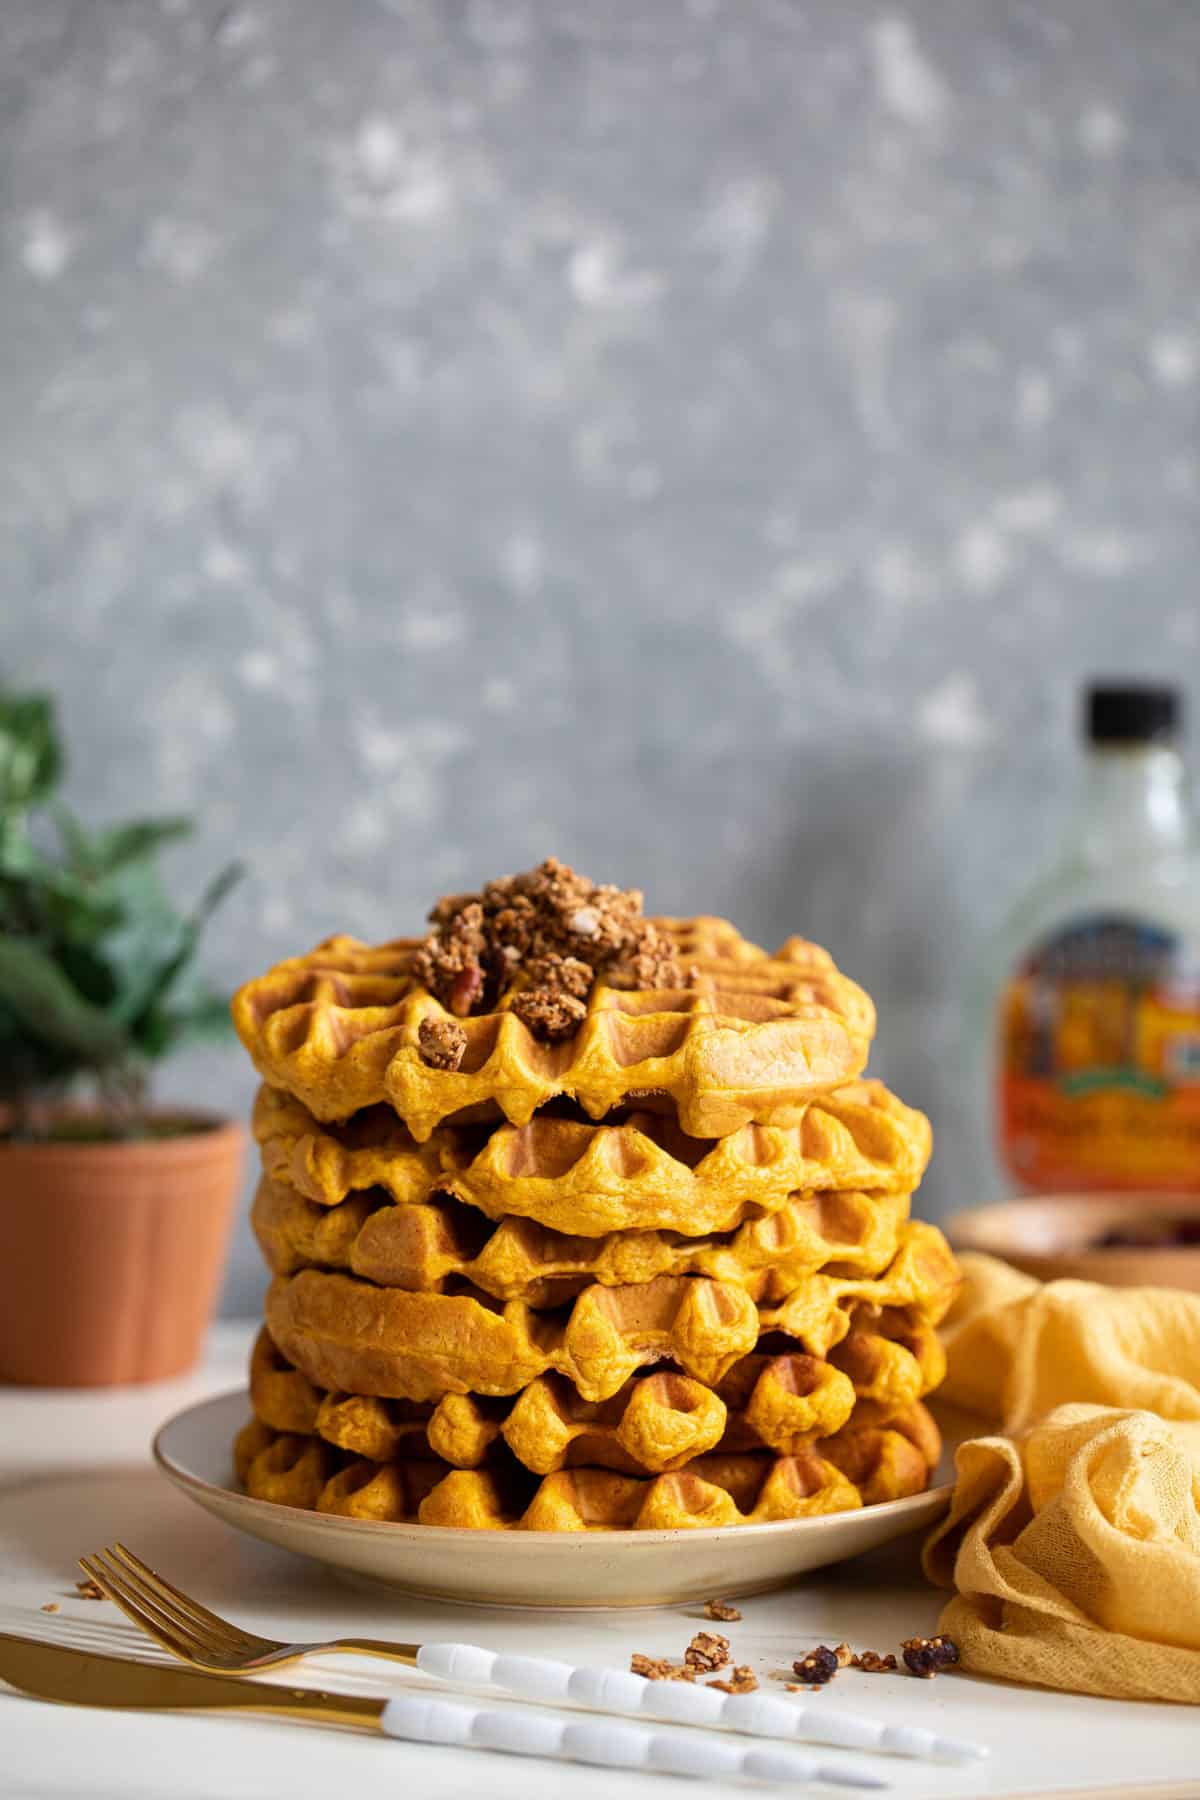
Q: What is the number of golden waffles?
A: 6